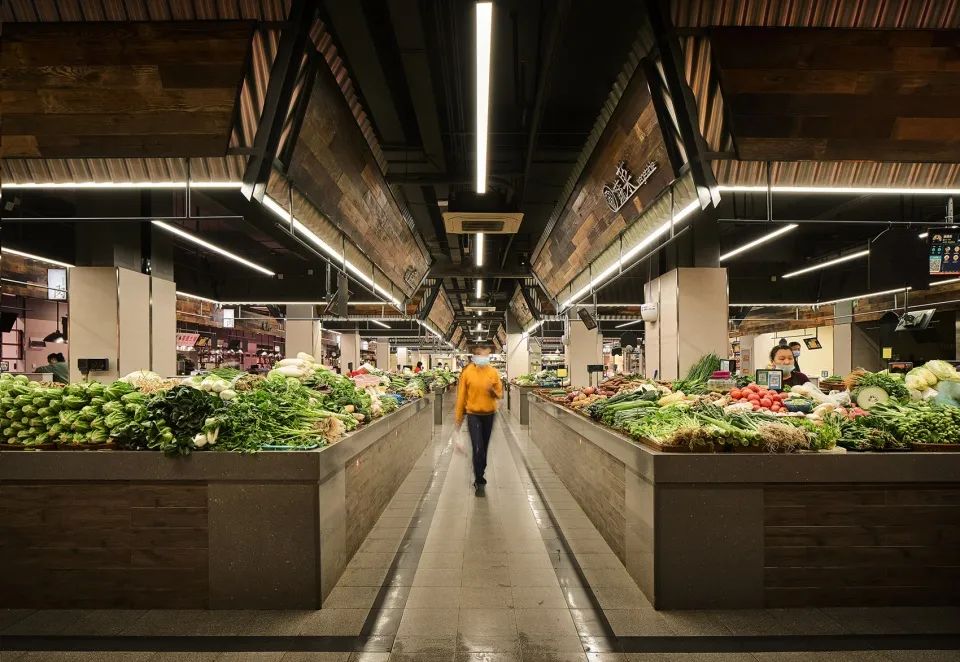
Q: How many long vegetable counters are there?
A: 2